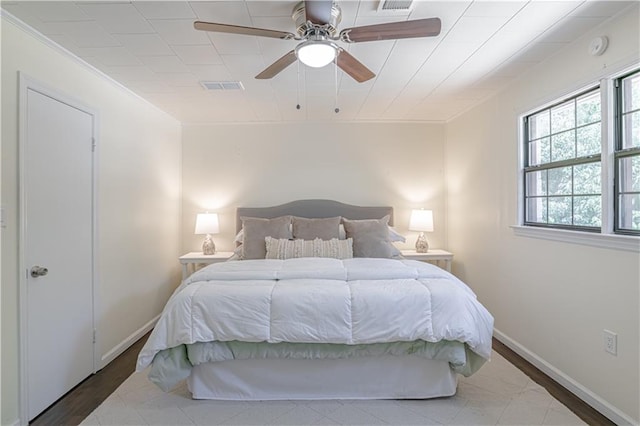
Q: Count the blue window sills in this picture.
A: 0